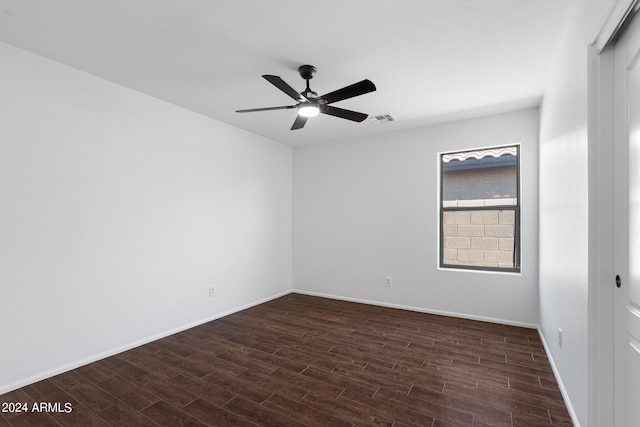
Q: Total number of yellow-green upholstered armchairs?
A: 0